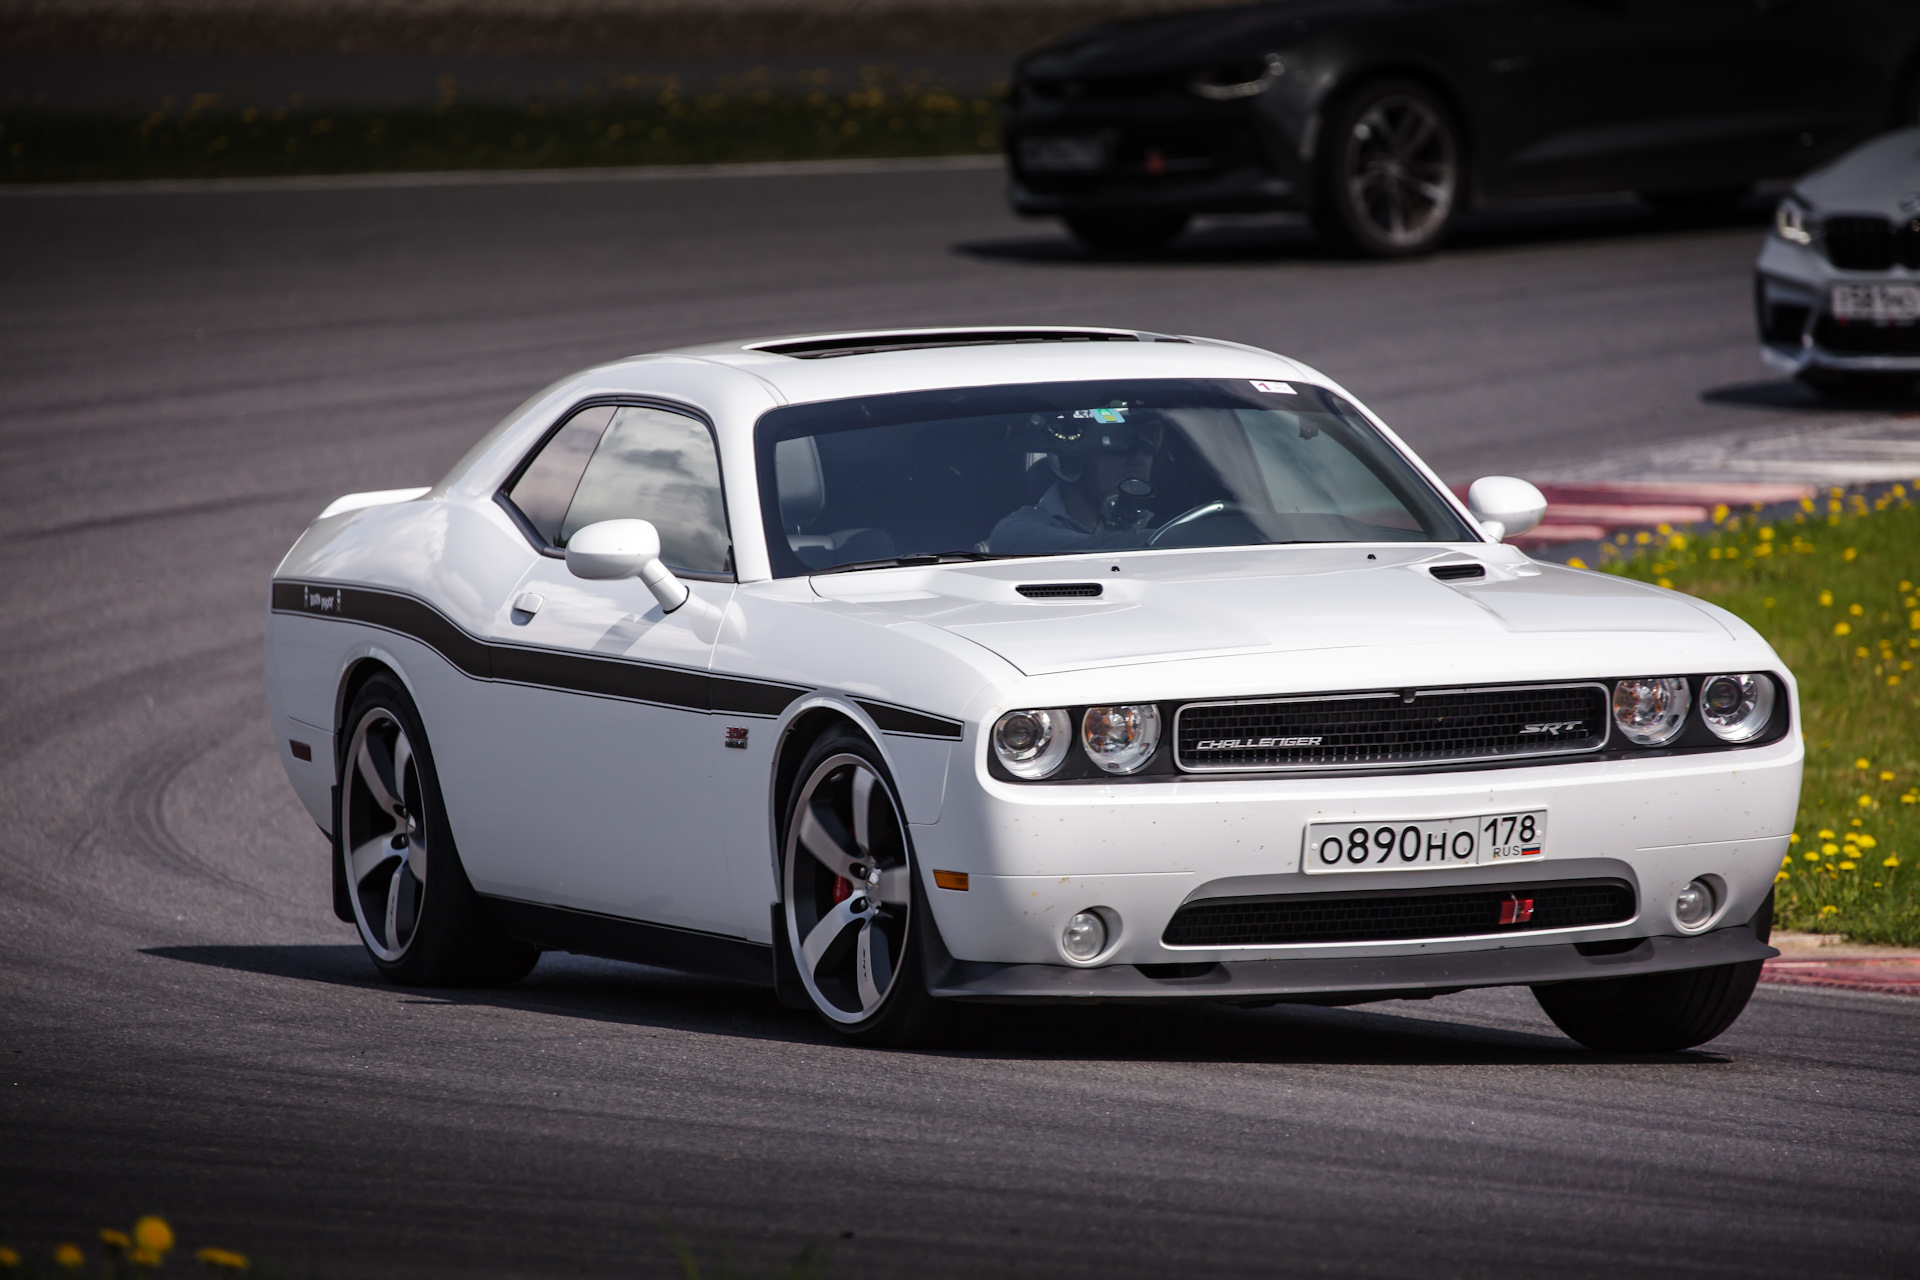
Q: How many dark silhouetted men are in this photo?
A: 1